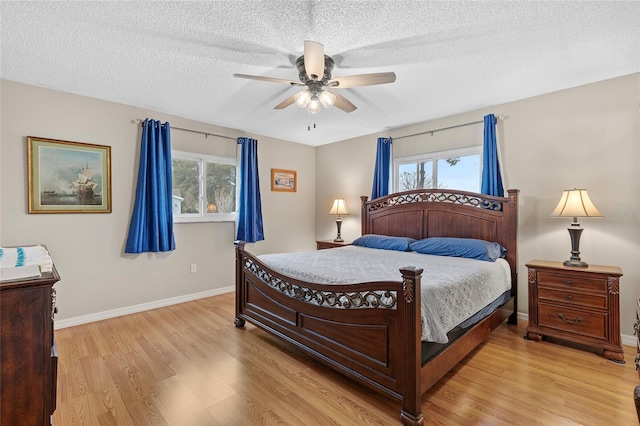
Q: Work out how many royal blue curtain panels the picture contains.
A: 4